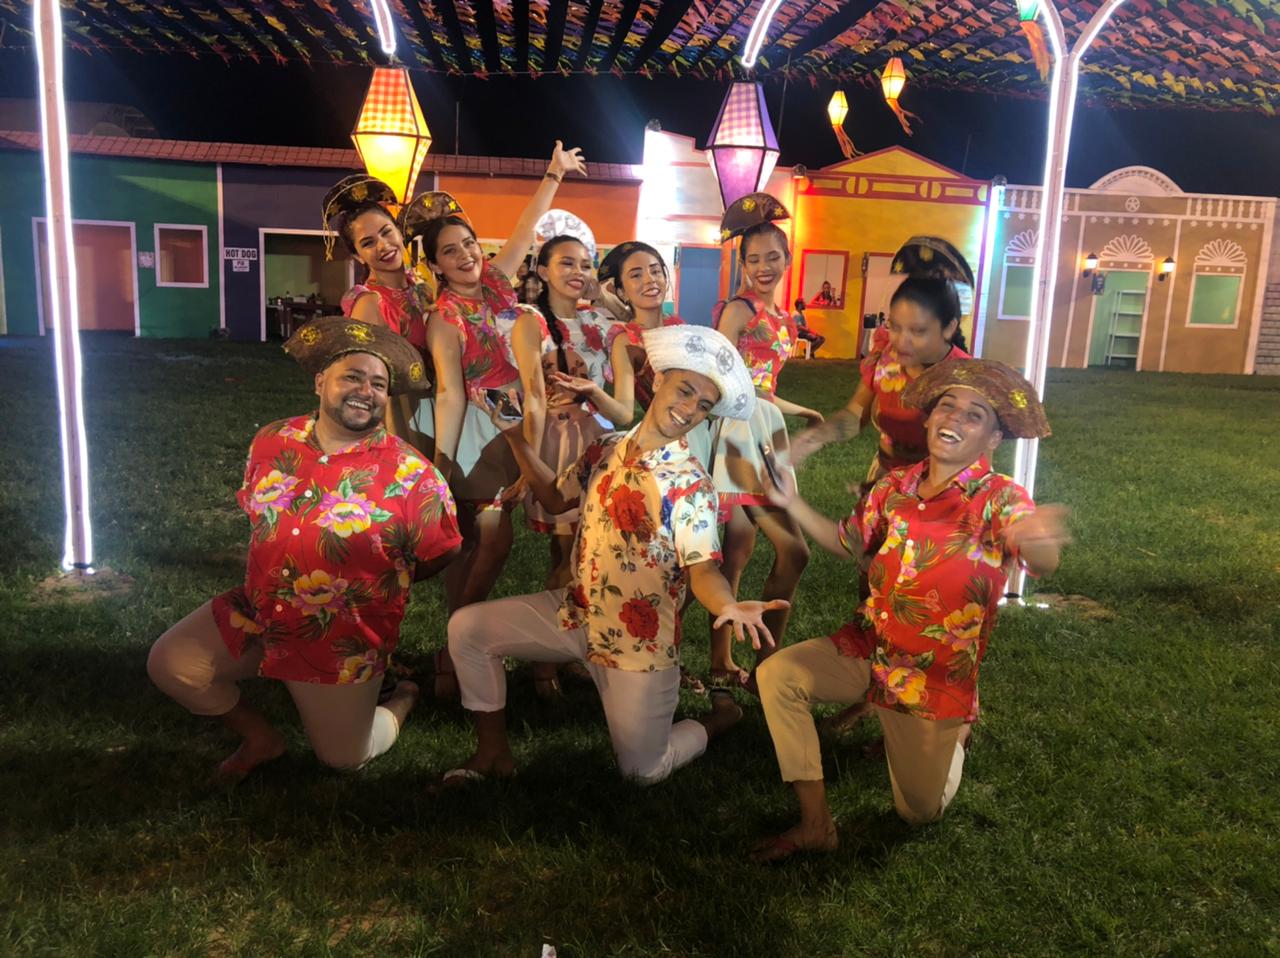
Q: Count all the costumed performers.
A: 9